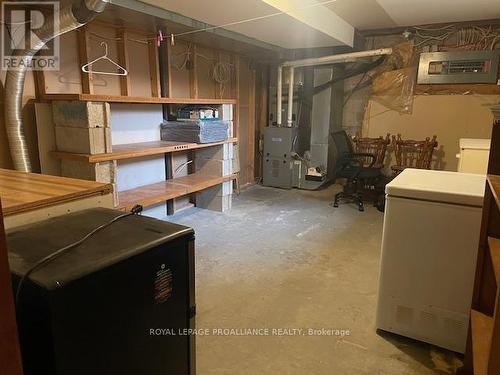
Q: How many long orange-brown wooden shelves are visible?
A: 3